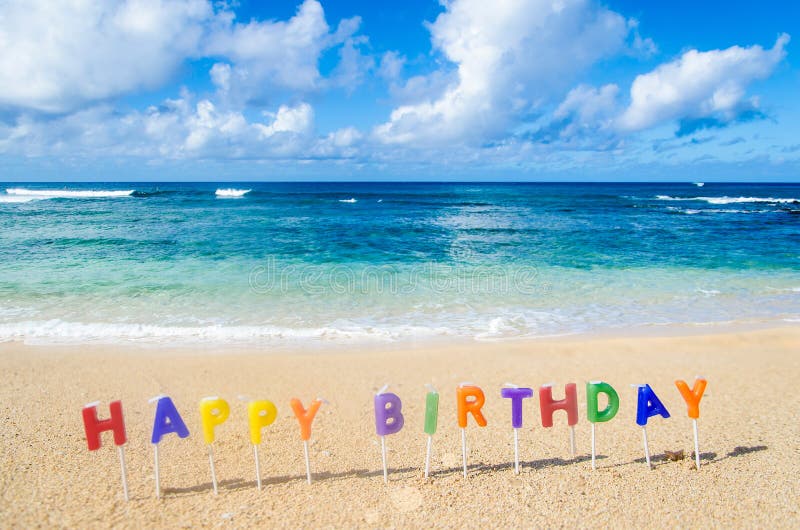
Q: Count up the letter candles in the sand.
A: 13